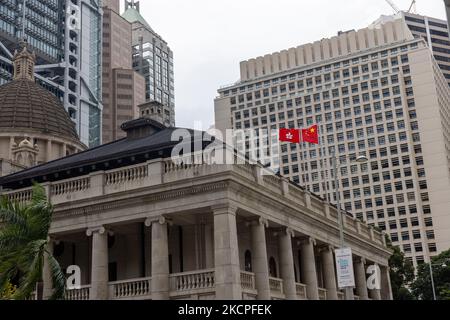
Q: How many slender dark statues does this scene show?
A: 0